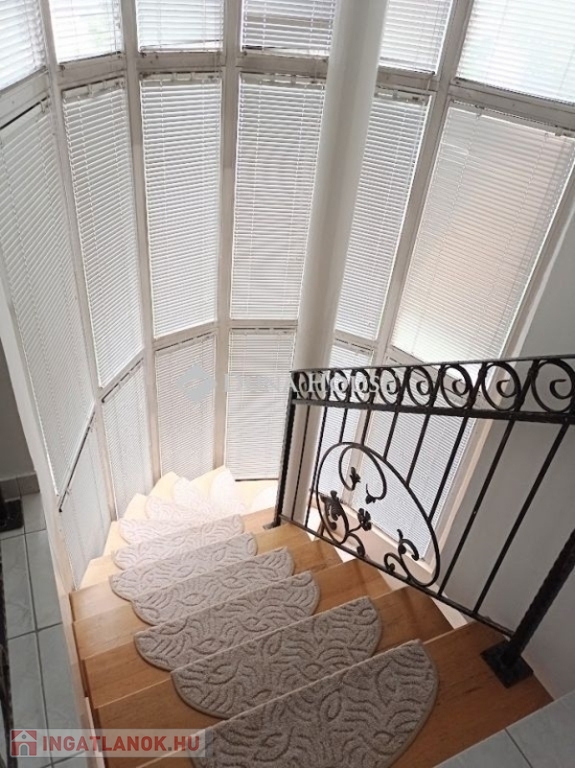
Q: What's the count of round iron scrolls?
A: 9